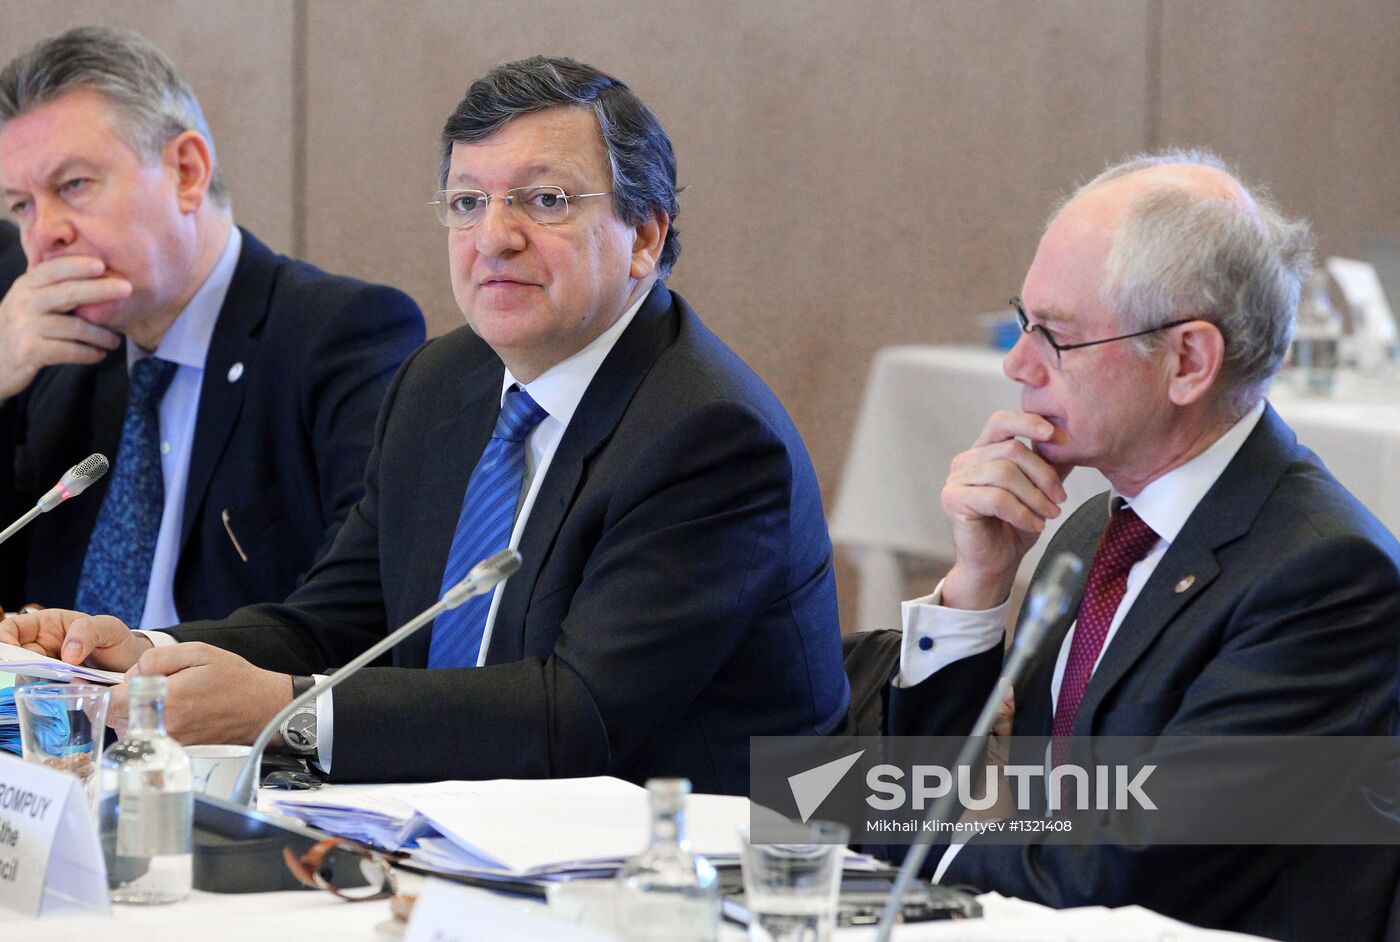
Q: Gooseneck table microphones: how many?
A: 3